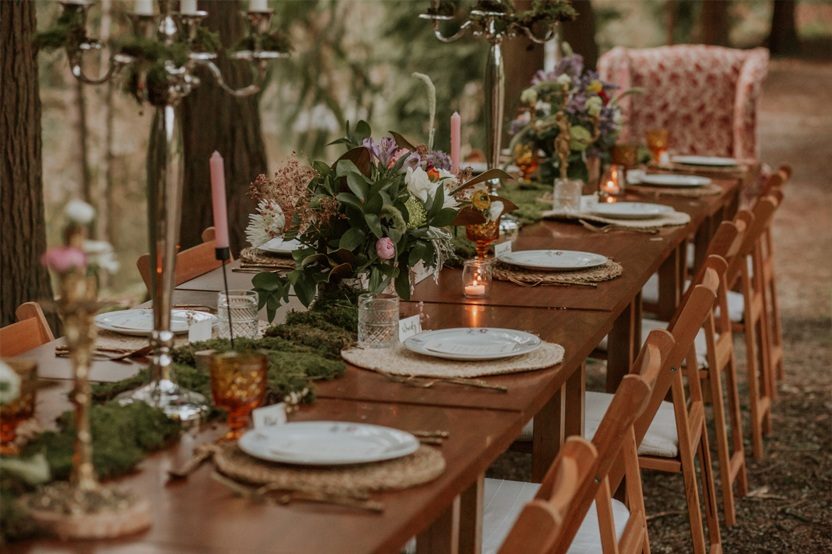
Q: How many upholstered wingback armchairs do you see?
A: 1